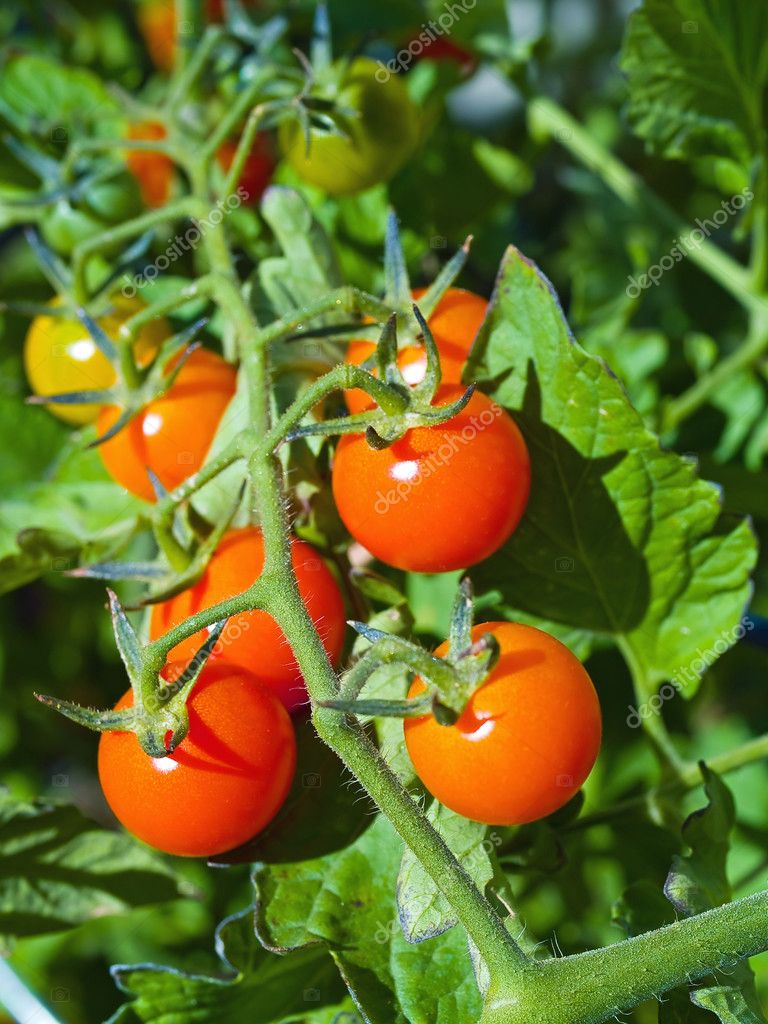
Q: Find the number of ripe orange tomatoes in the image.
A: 6